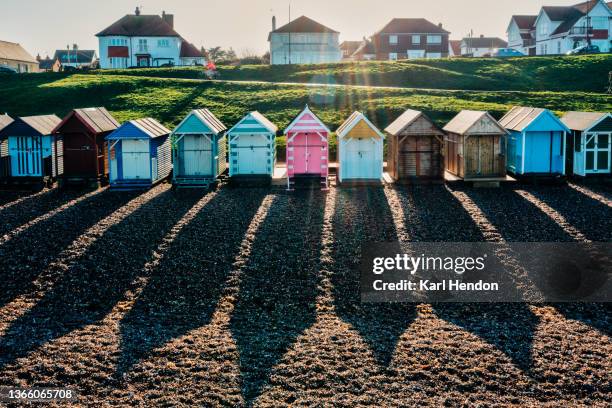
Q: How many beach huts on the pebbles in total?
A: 12